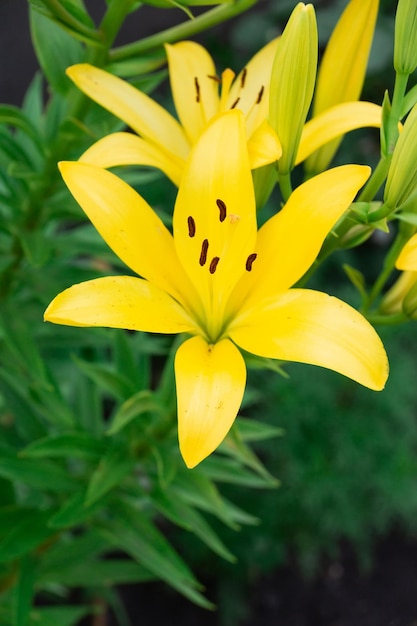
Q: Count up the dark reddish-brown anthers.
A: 10